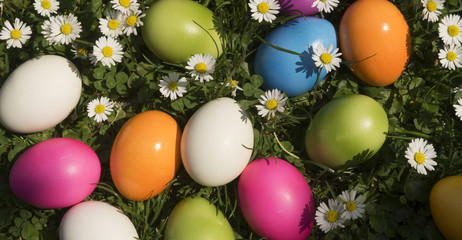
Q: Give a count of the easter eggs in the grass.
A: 13